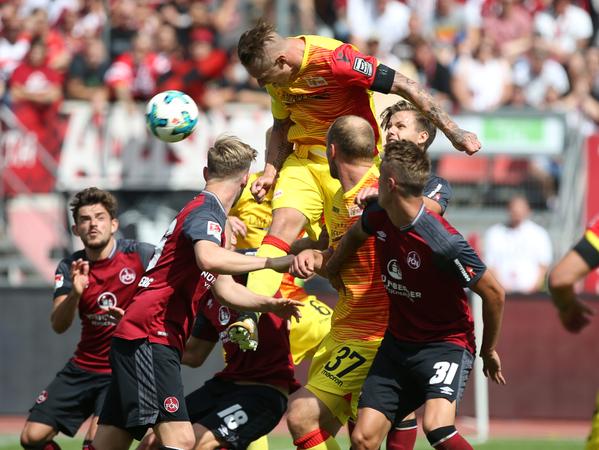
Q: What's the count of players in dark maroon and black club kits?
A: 5